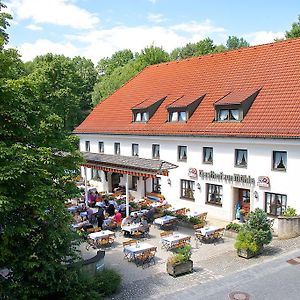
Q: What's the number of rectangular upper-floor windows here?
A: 9